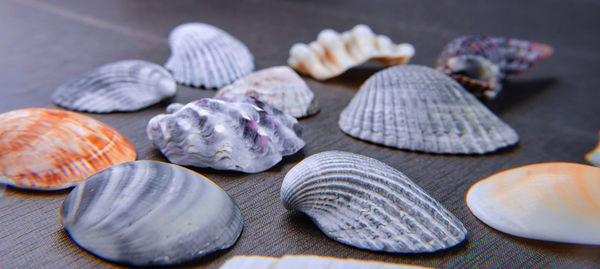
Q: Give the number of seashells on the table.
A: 13